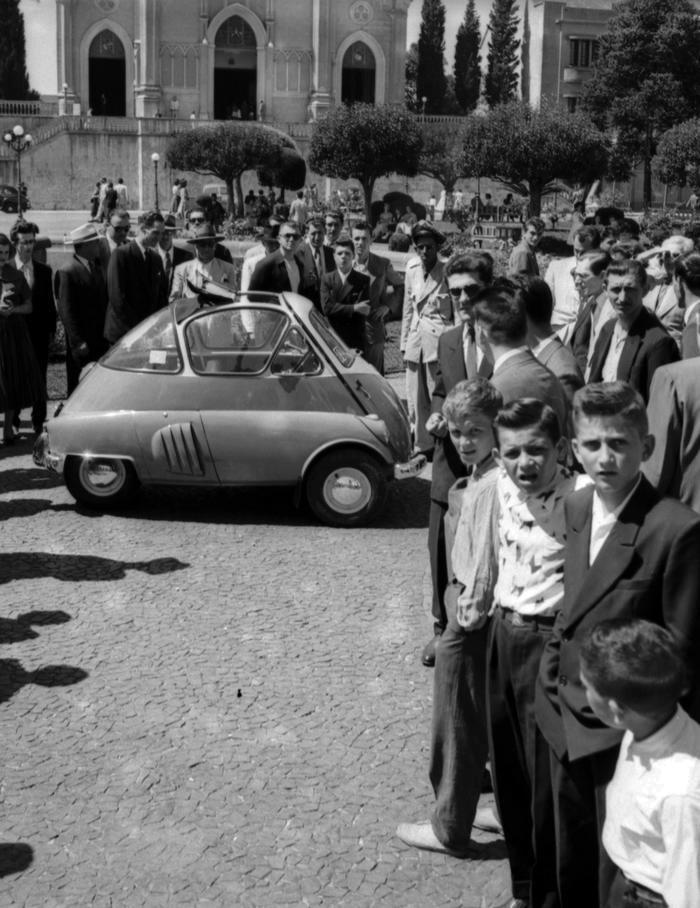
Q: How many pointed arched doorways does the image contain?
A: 3